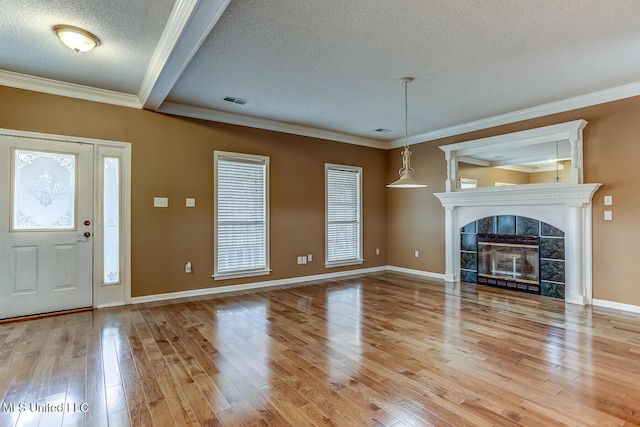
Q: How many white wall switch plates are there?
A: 4